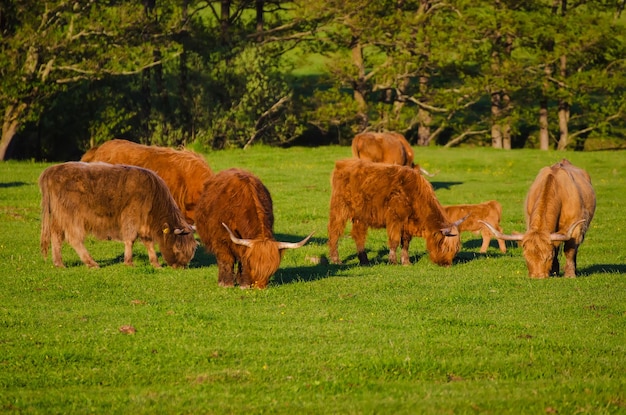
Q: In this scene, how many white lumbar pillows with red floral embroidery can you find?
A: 0